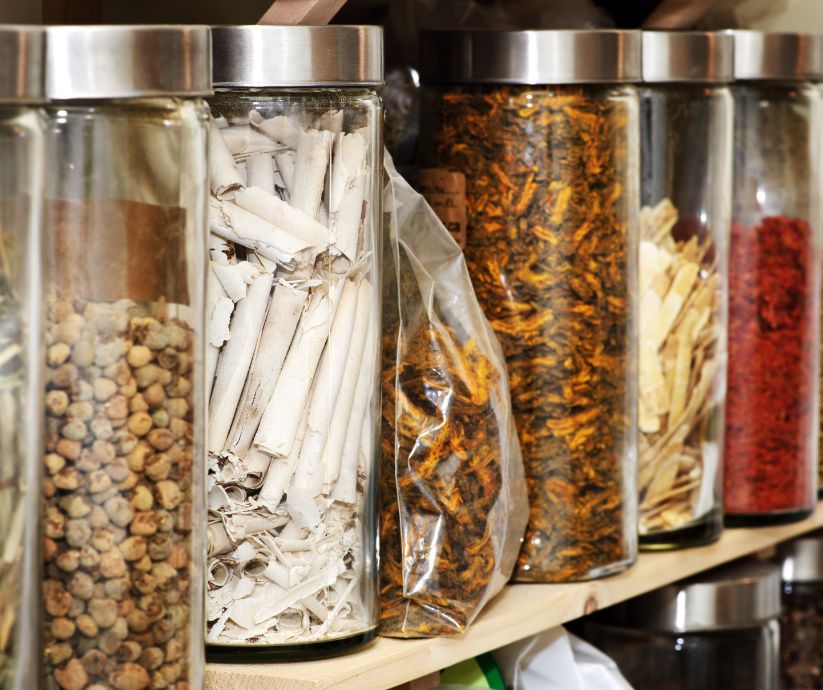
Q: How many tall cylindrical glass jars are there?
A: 6